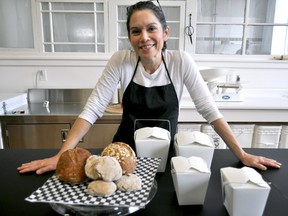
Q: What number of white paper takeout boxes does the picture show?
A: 4